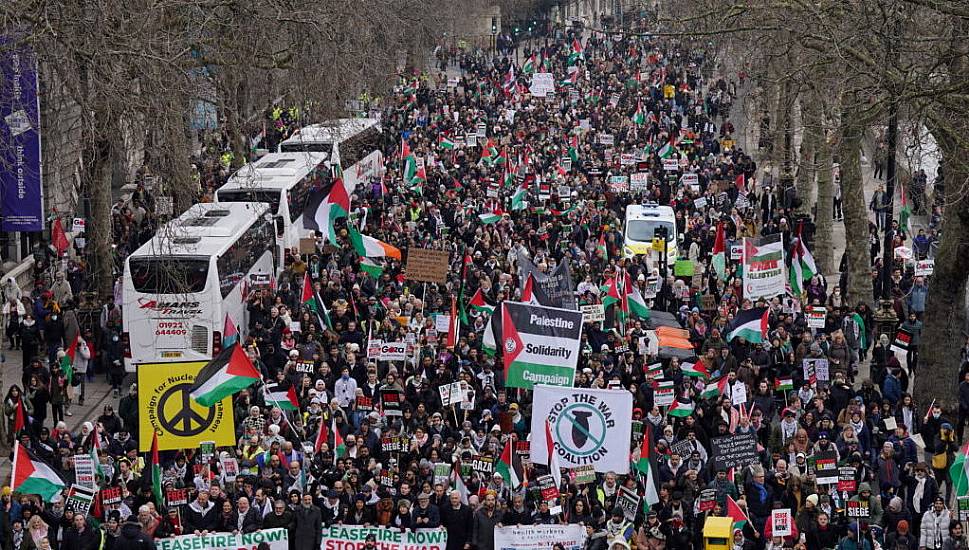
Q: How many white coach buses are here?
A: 3